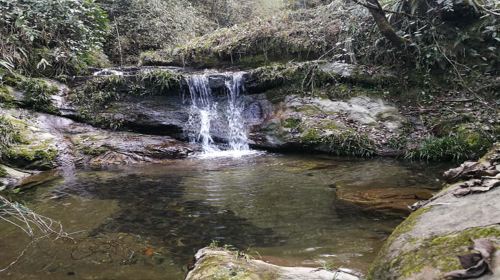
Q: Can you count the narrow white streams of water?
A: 2